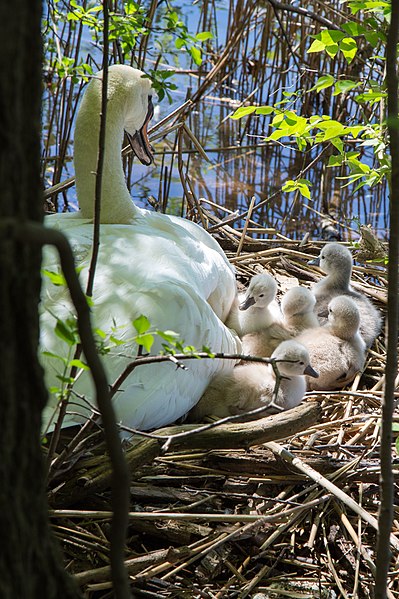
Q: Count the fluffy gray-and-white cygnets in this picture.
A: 5